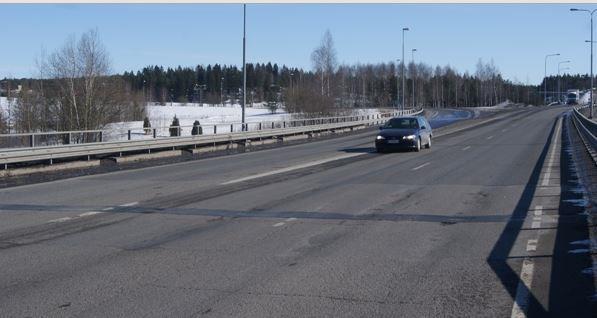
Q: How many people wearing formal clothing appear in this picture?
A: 0